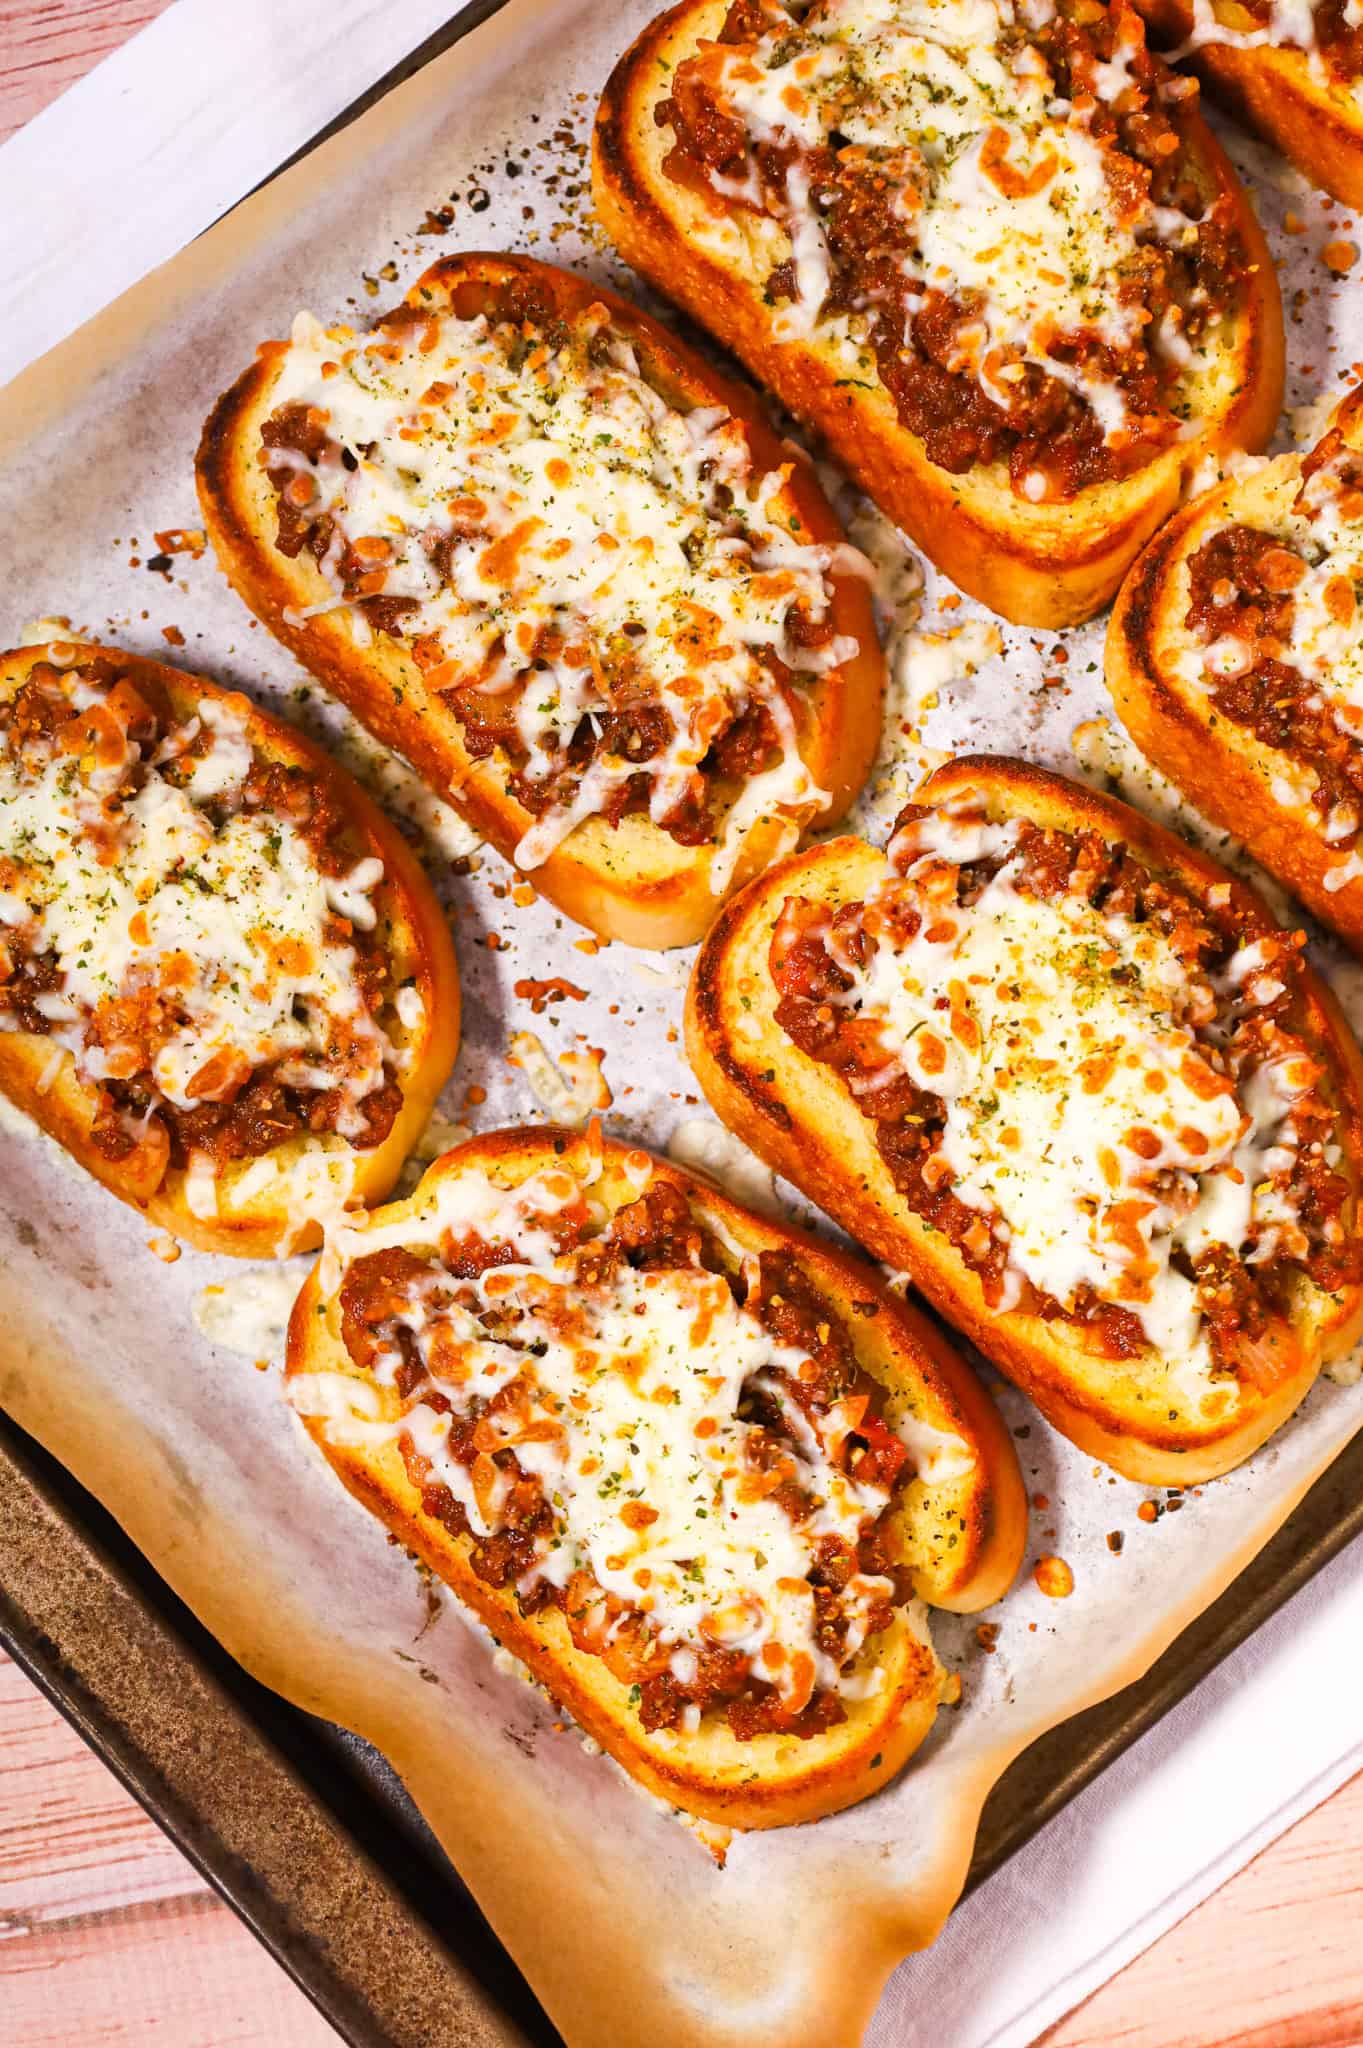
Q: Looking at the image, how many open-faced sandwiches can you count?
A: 7